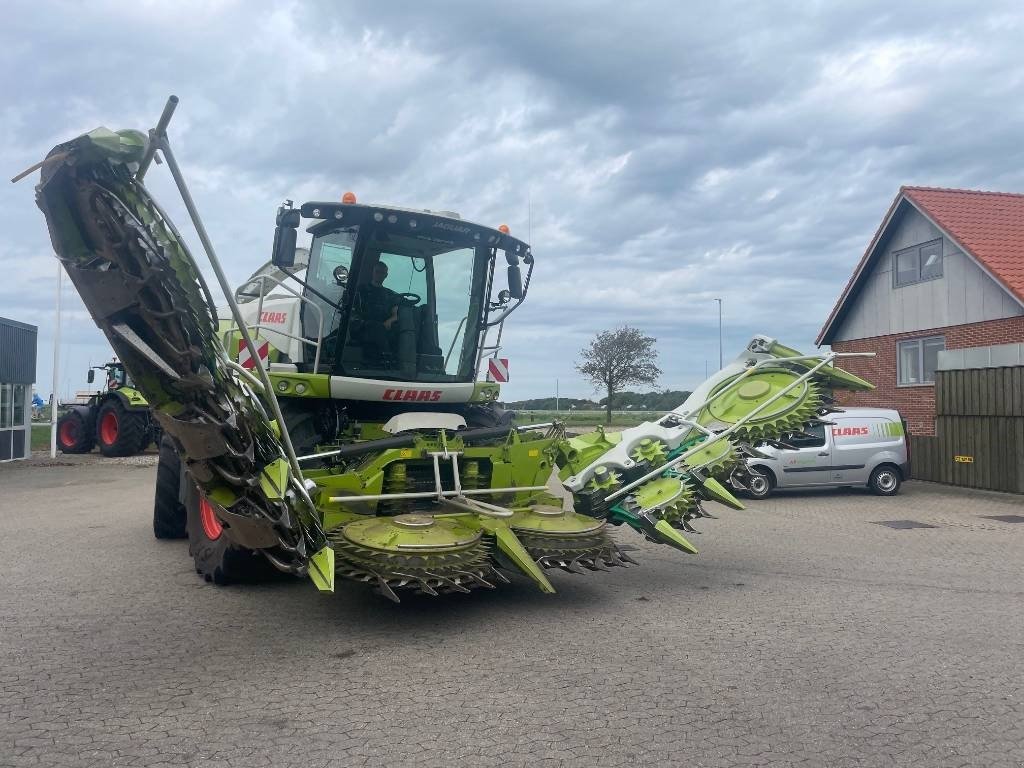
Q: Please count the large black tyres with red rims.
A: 3